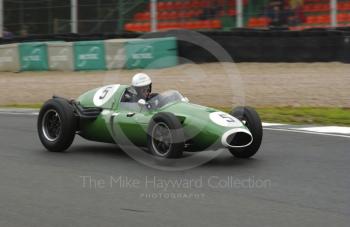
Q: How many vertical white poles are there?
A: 5